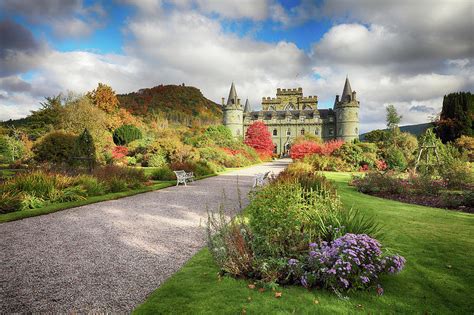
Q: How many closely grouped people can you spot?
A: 0